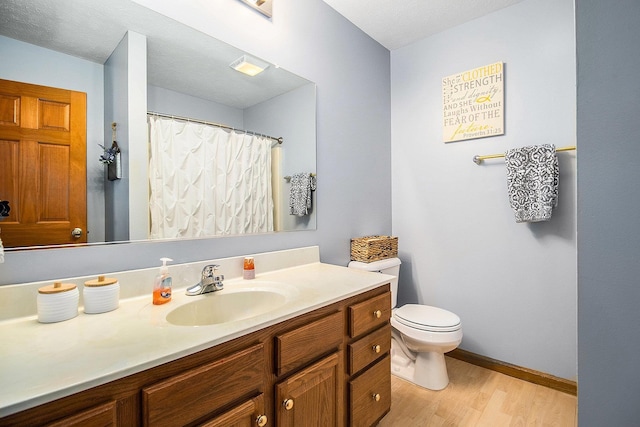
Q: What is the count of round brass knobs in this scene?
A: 5